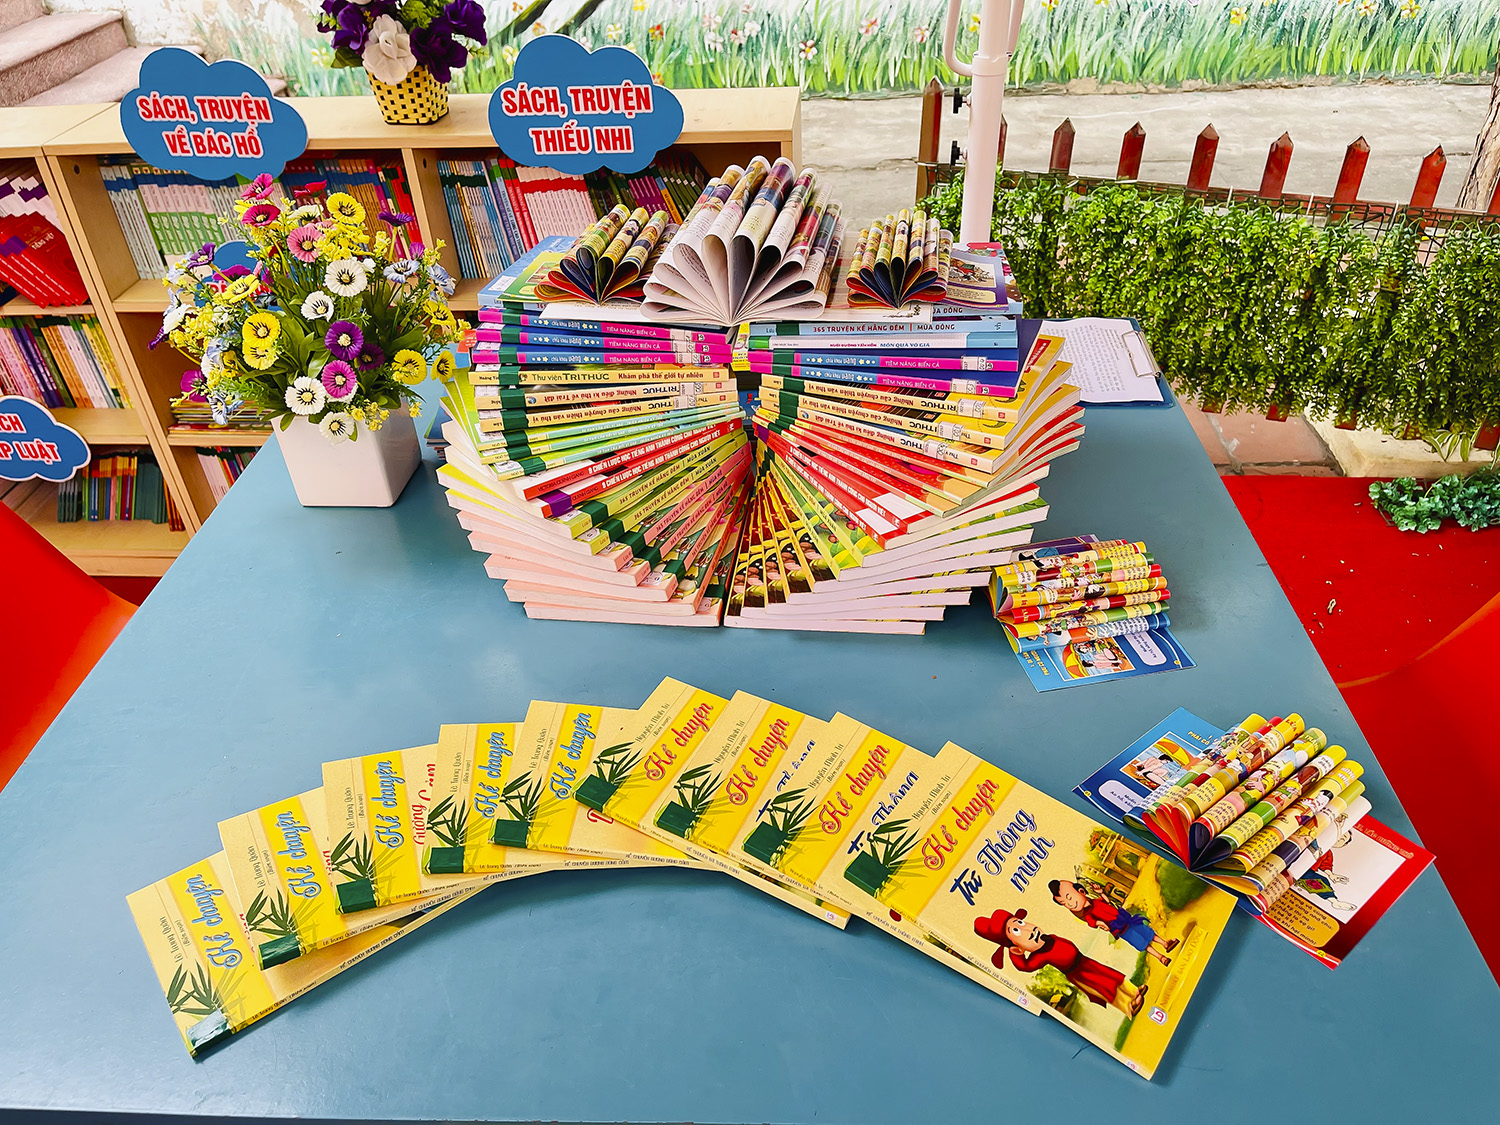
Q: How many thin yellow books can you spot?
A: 9